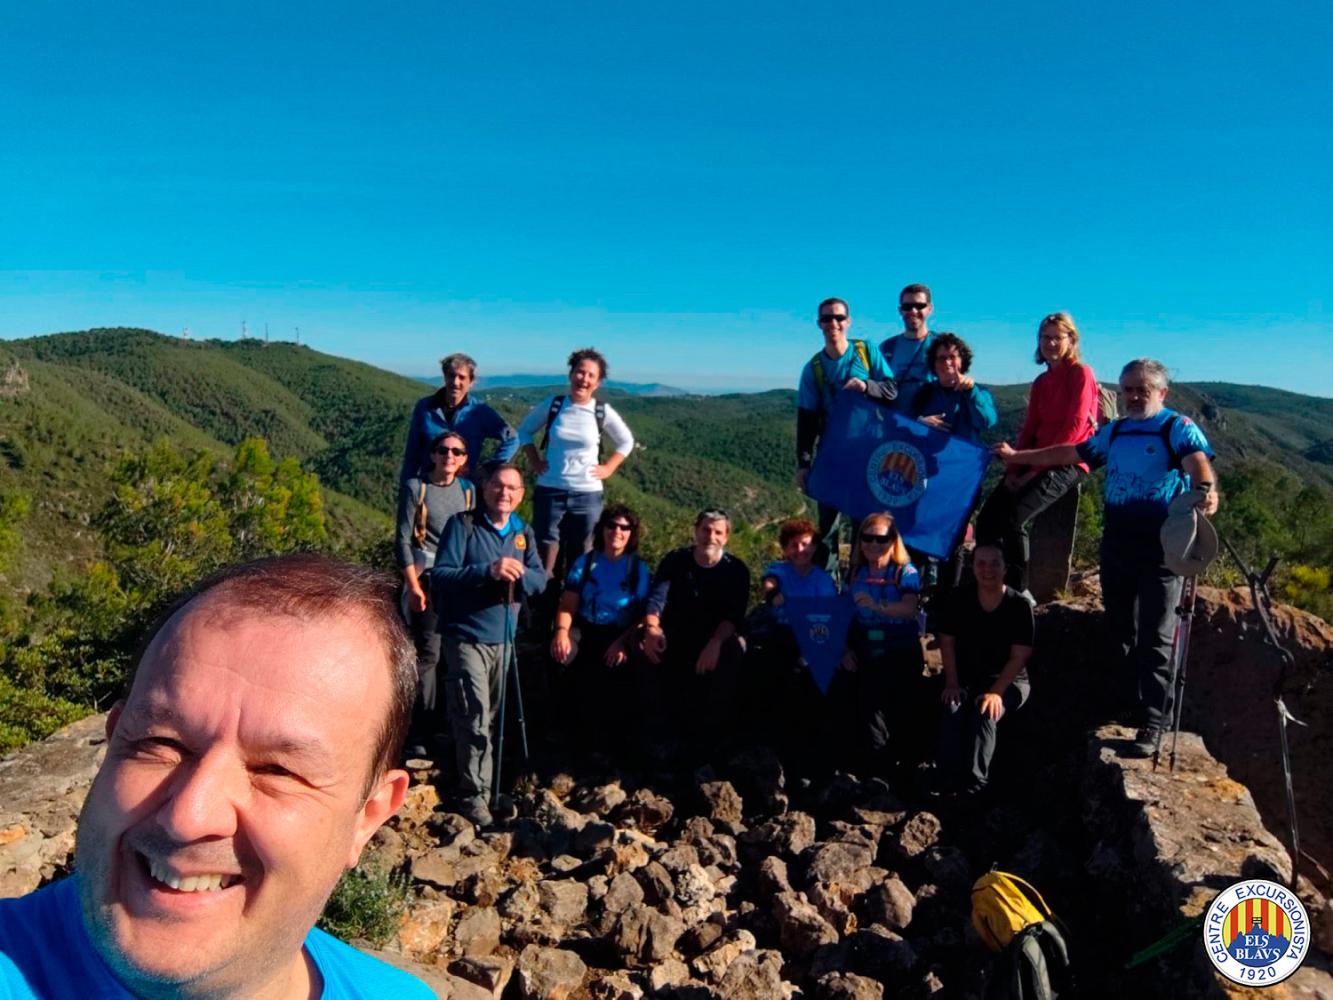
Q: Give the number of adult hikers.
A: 15